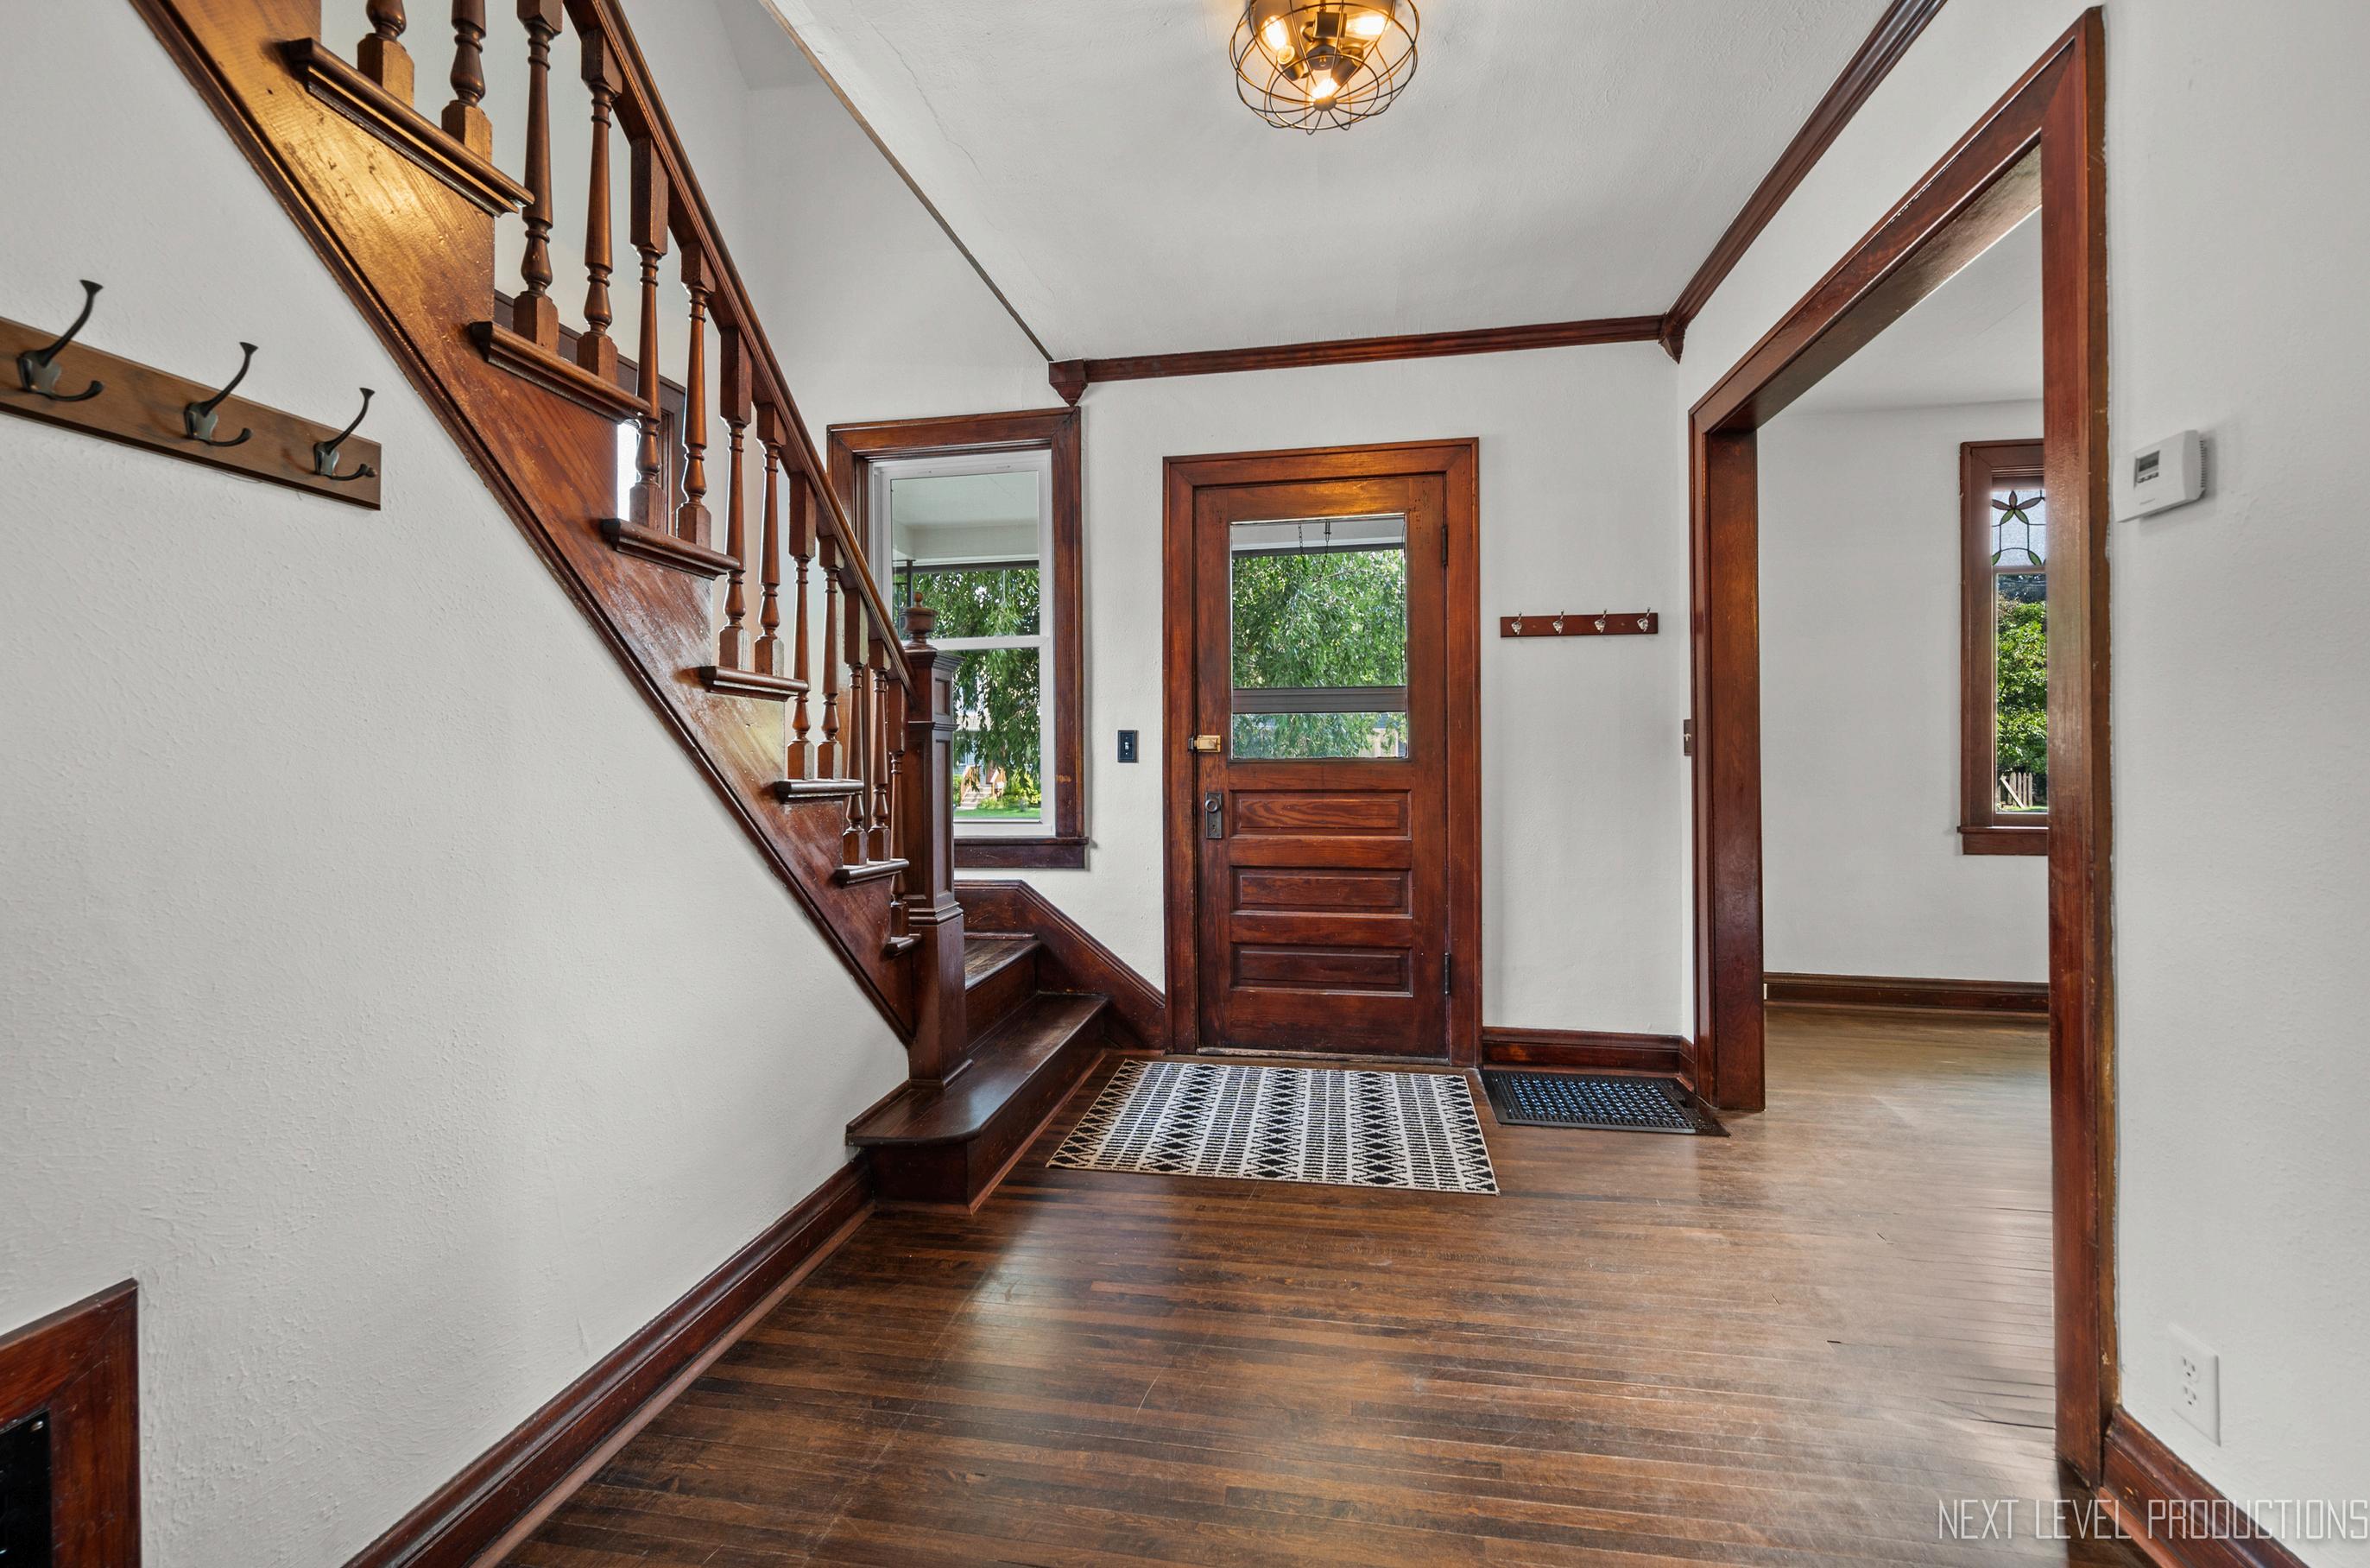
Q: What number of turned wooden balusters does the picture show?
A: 13